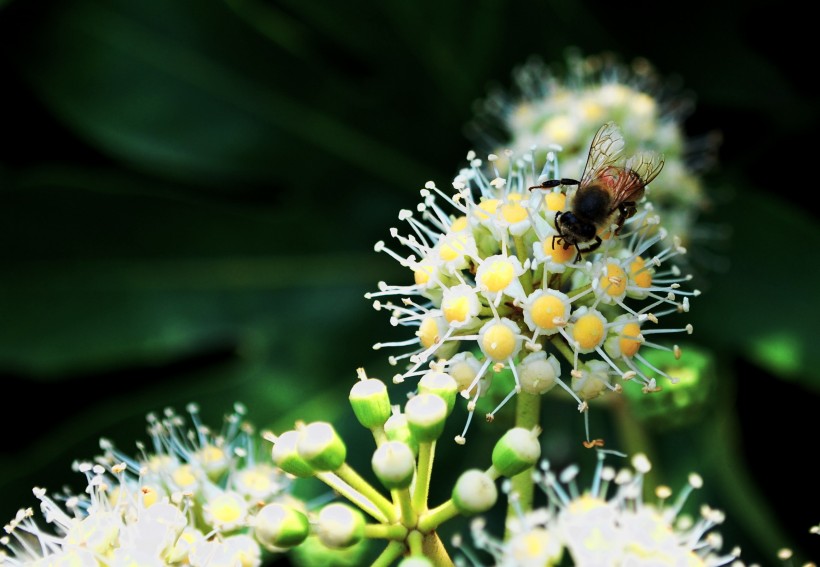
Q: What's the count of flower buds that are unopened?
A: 12